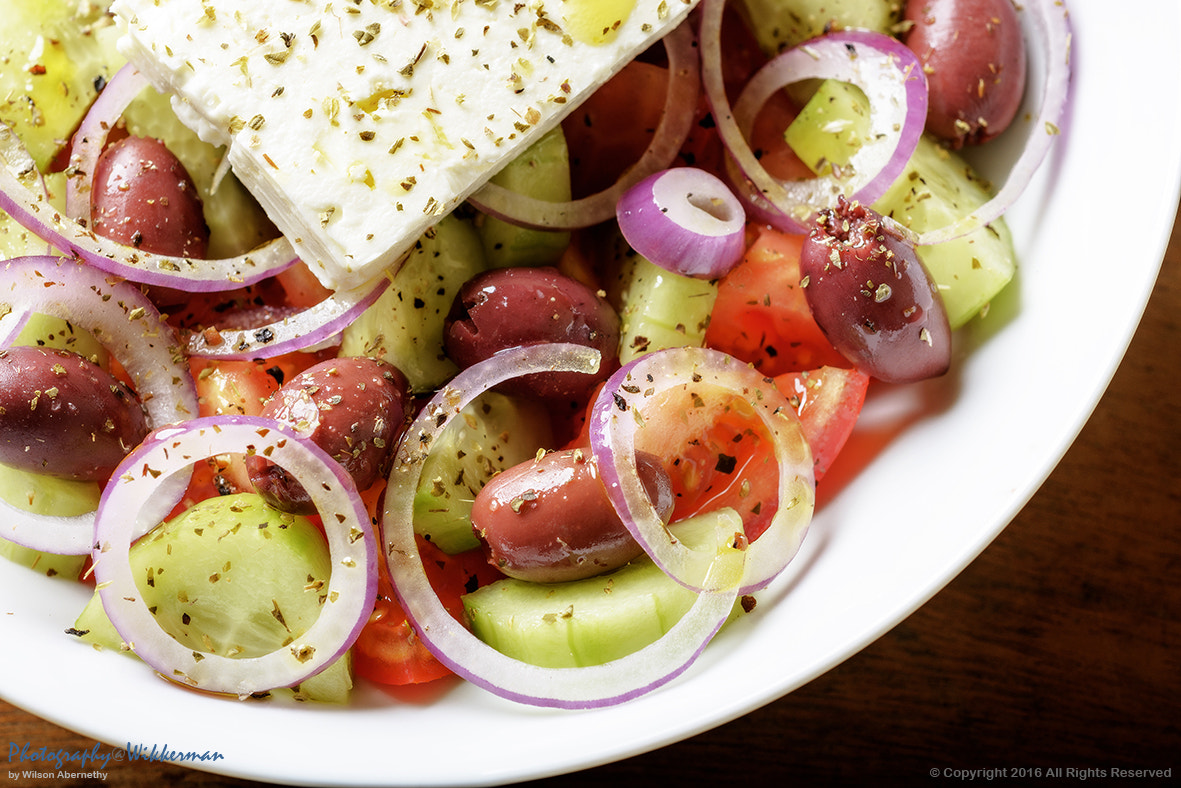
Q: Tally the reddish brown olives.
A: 7